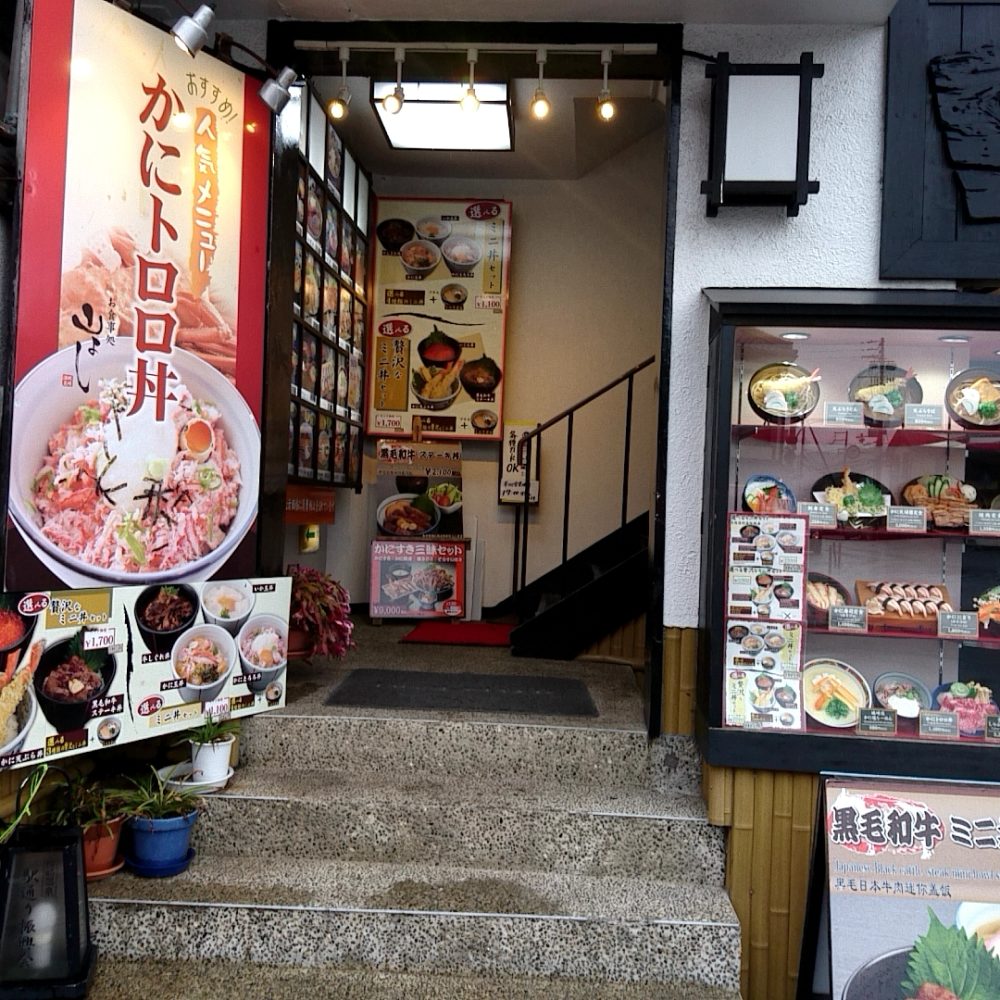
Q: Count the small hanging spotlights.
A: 5